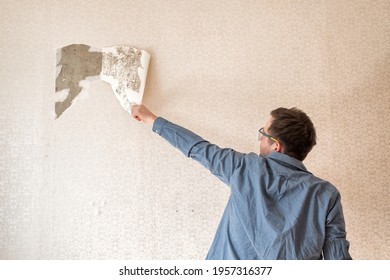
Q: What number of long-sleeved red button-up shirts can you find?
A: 0